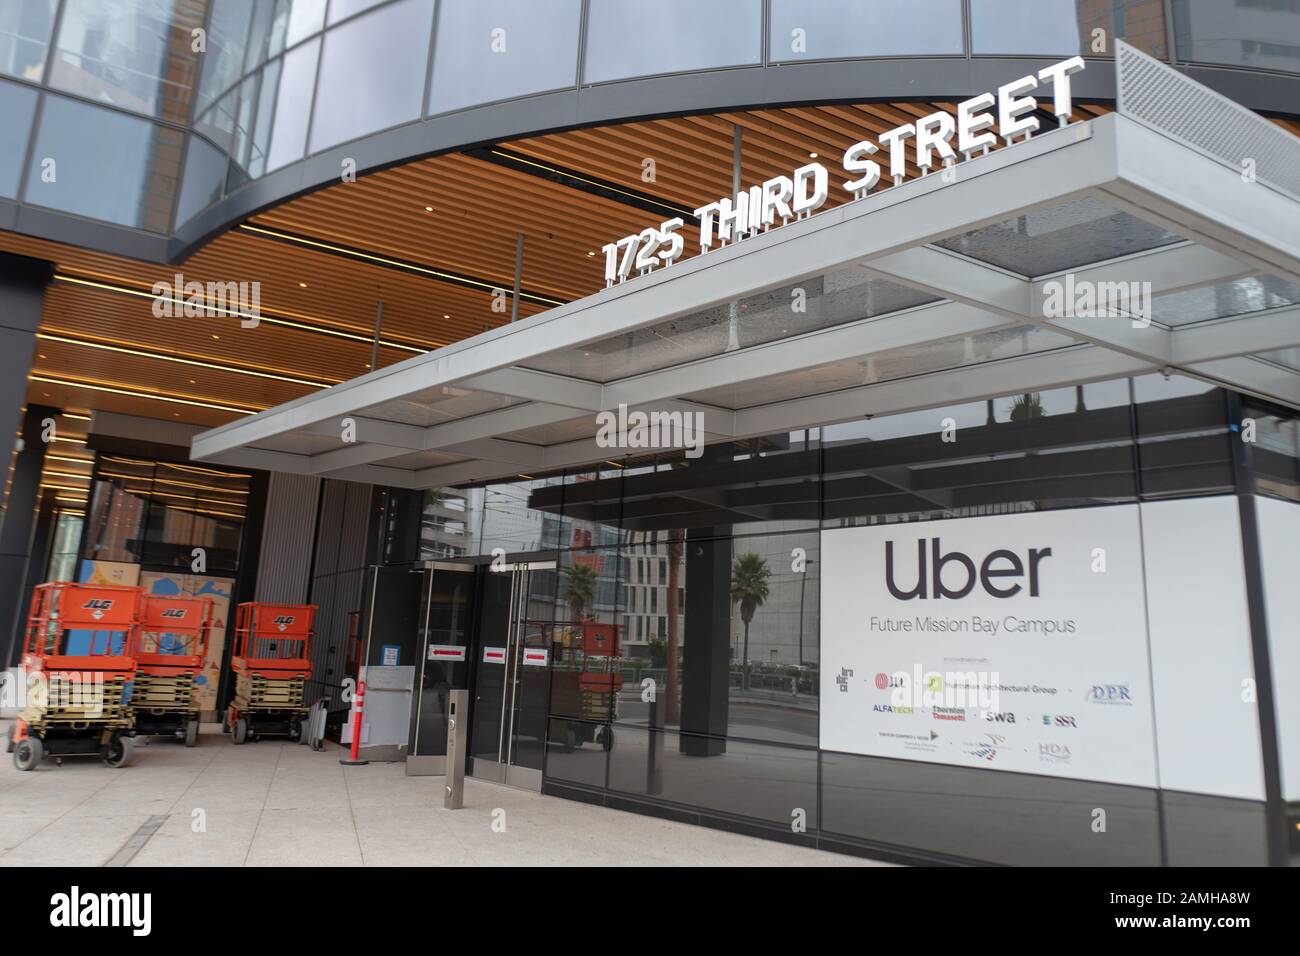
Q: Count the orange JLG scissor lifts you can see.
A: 3